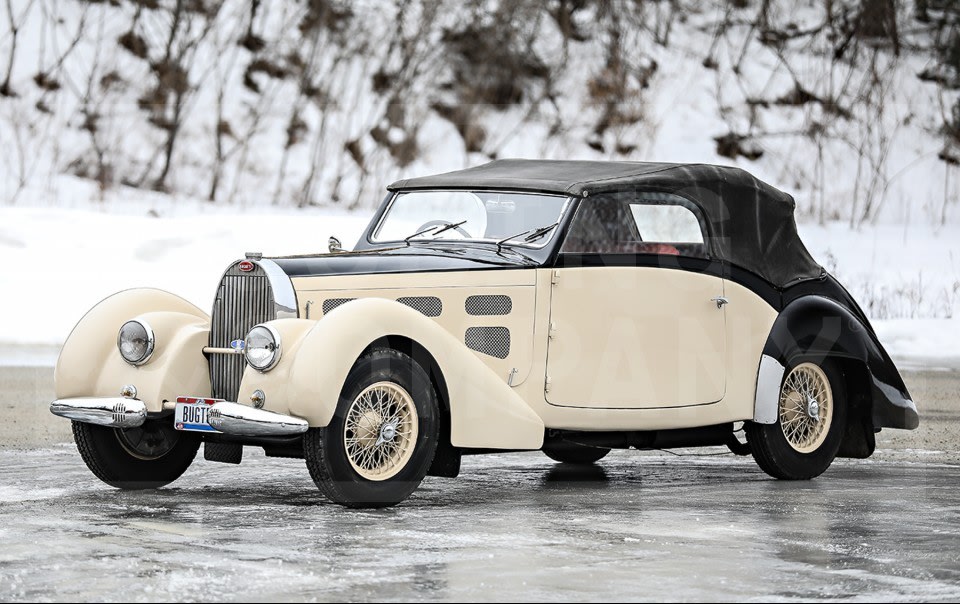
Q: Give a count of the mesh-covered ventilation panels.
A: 4